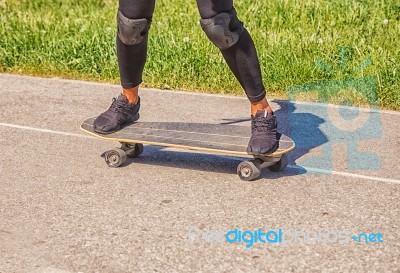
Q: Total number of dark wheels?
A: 4